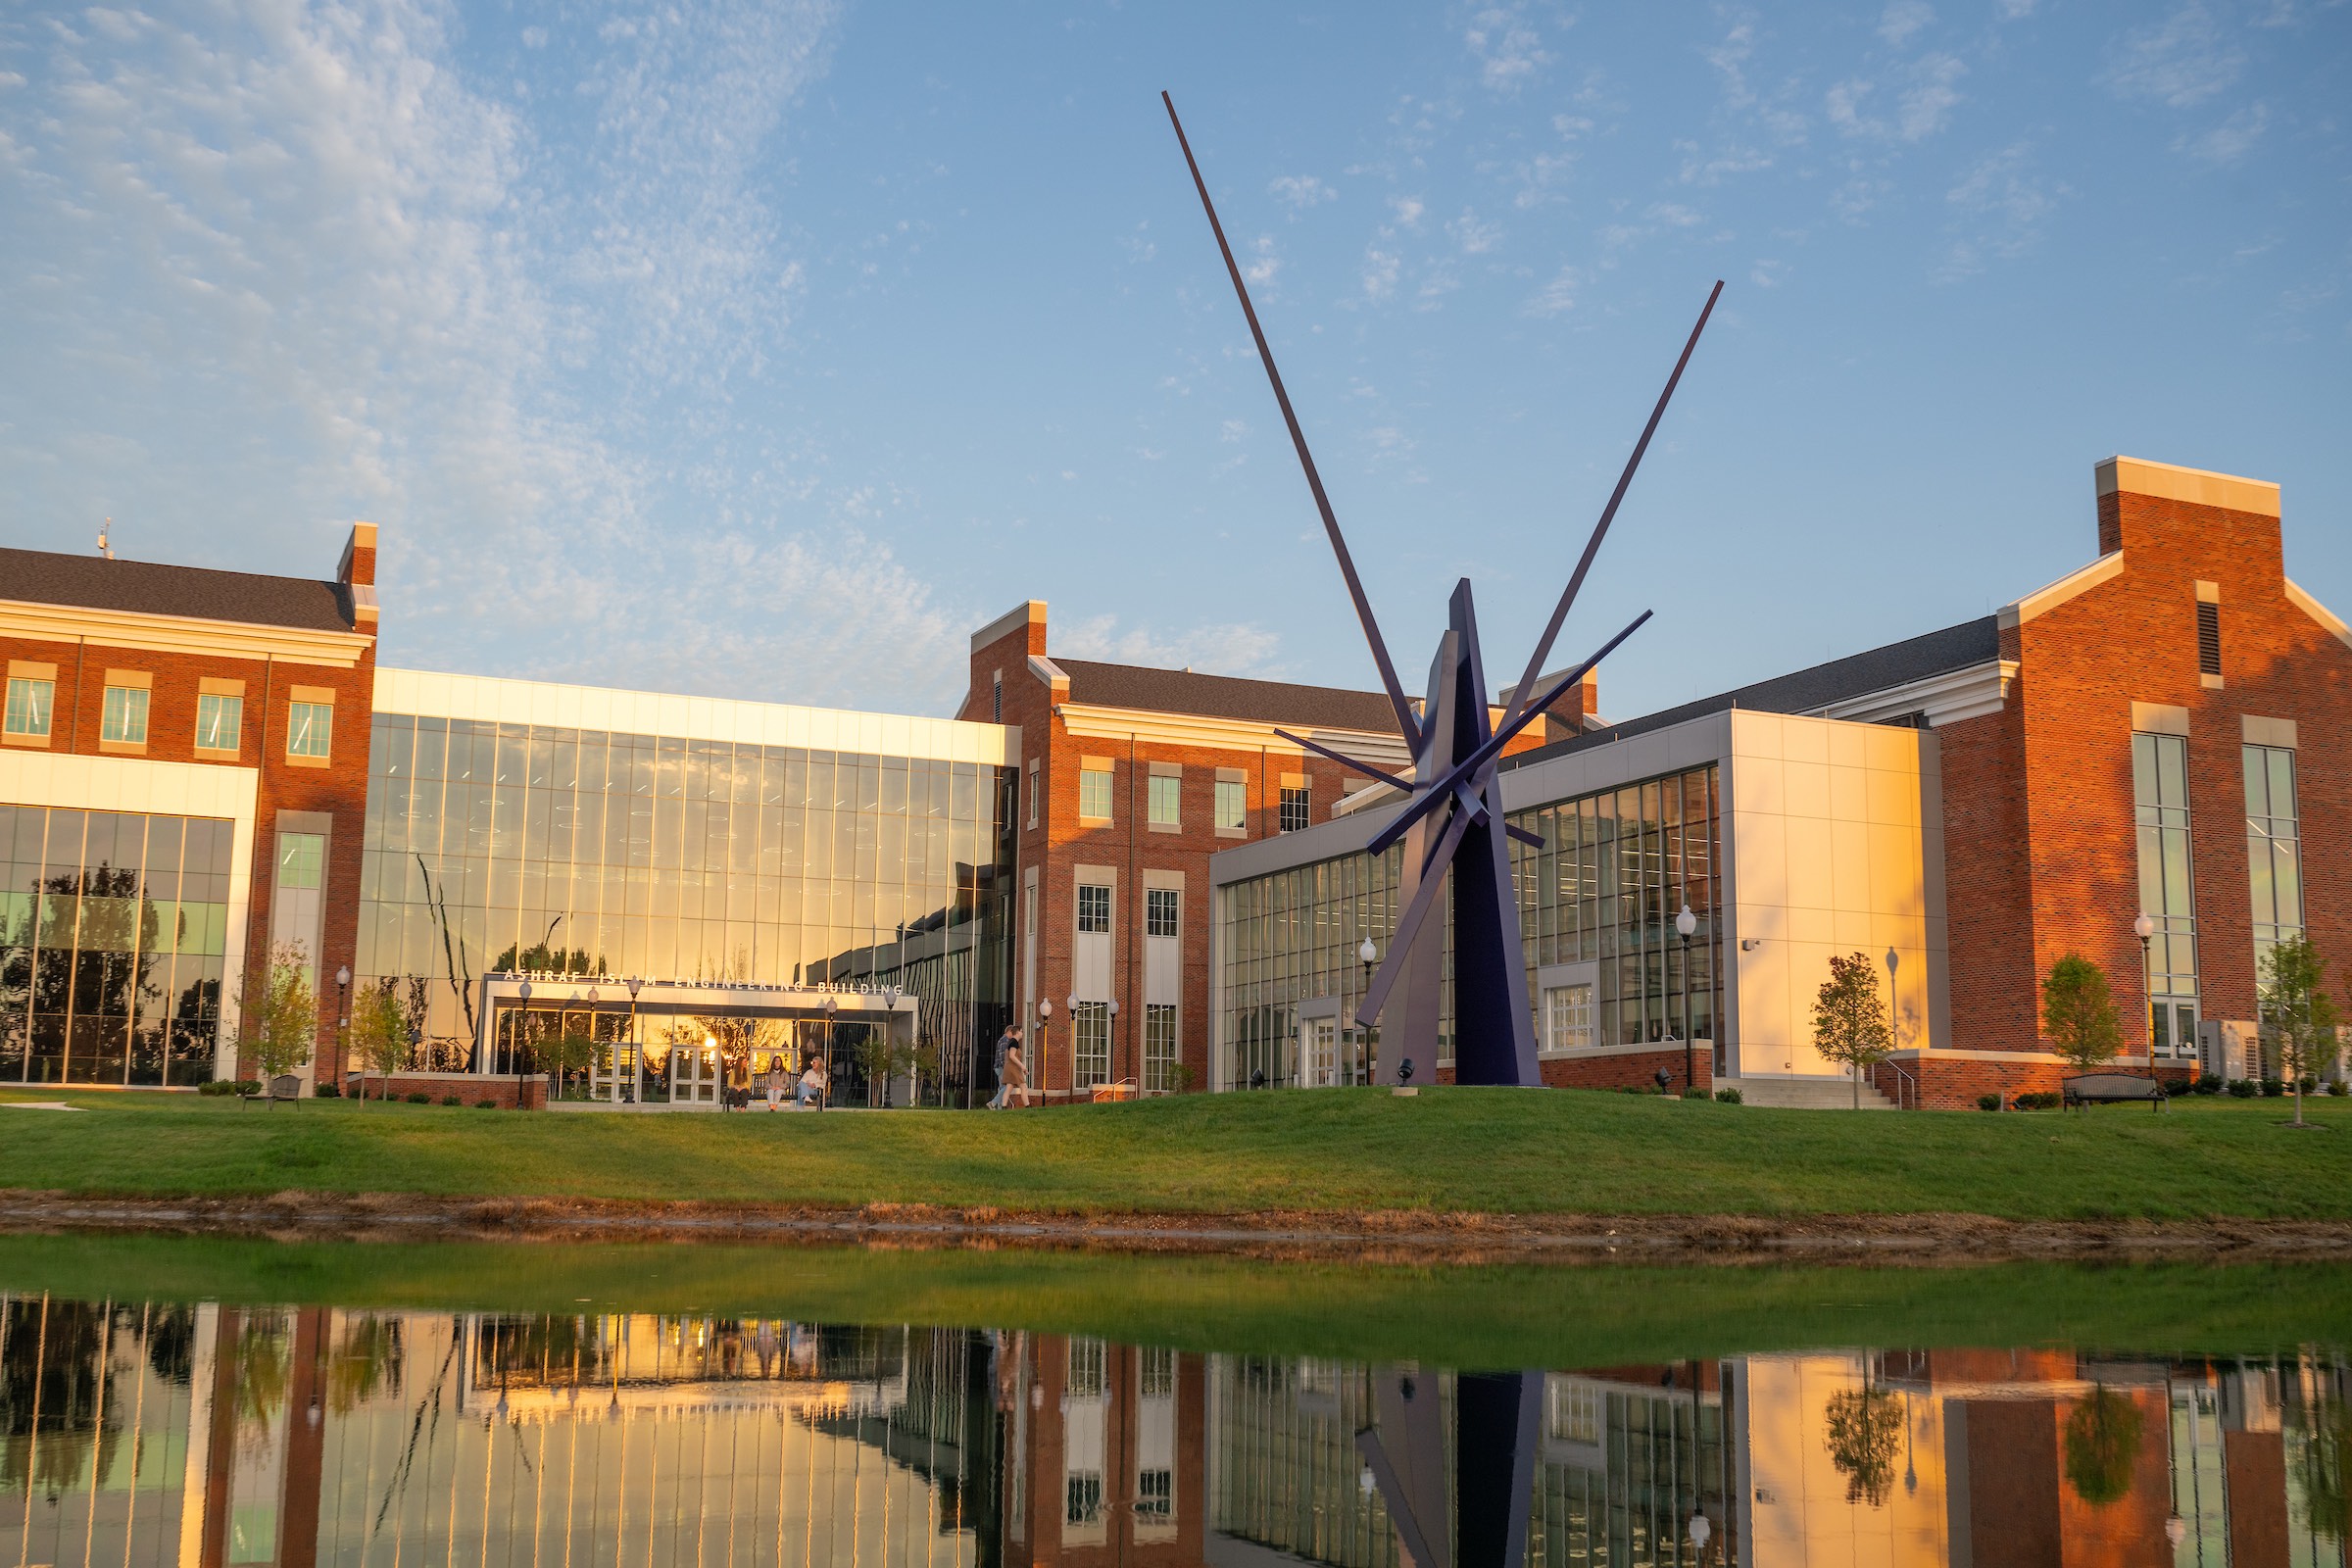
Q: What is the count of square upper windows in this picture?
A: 8